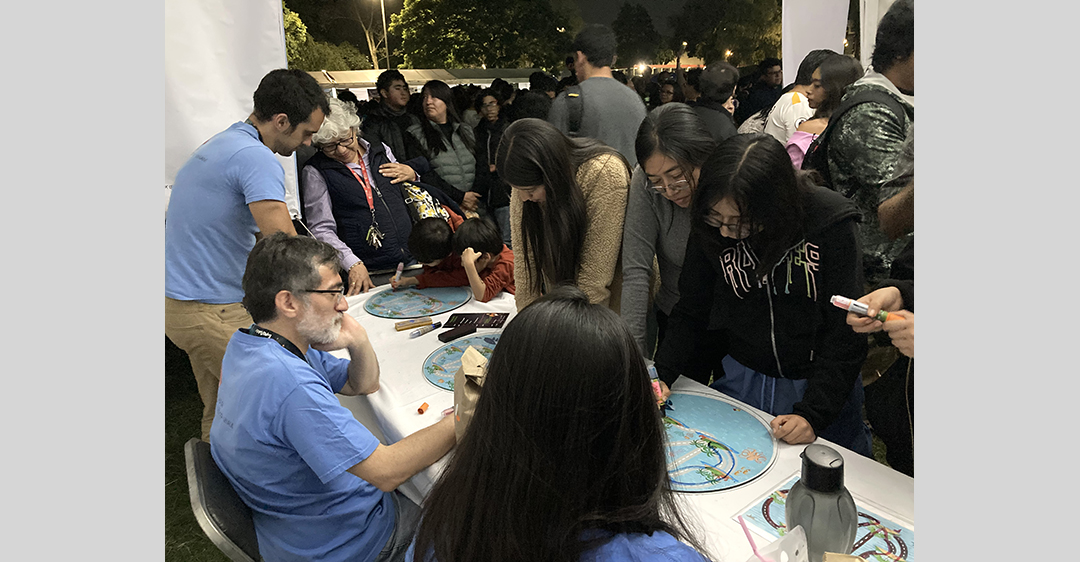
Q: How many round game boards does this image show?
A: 3